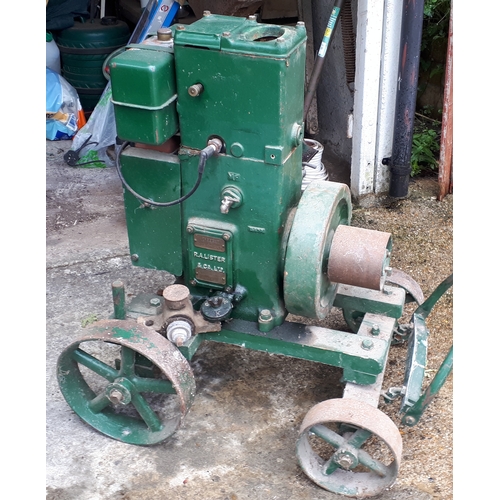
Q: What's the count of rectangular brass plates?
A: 2